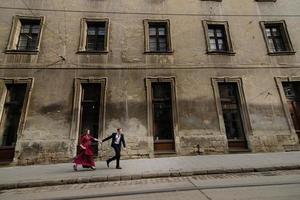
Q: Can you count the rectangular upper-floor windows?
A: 5